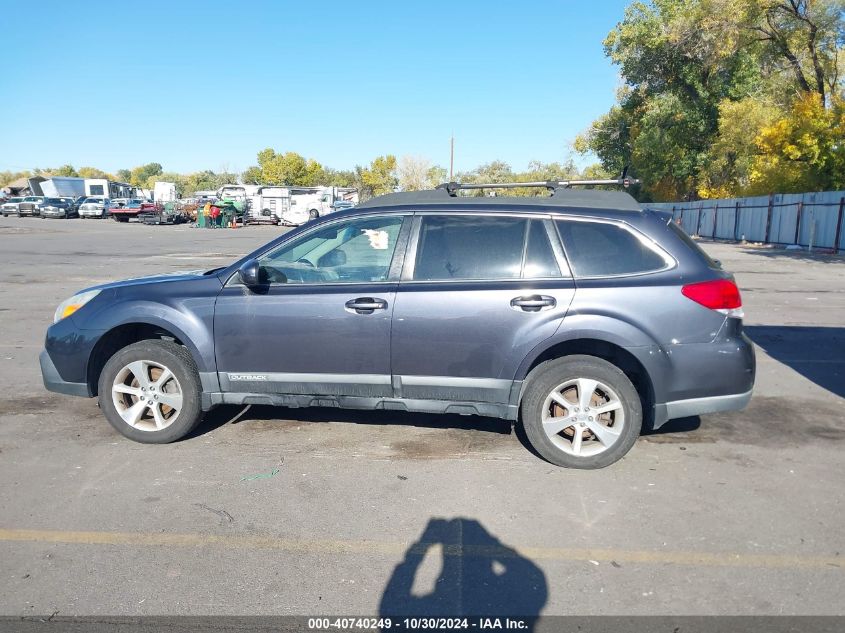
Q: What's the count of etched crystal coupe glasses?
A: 0